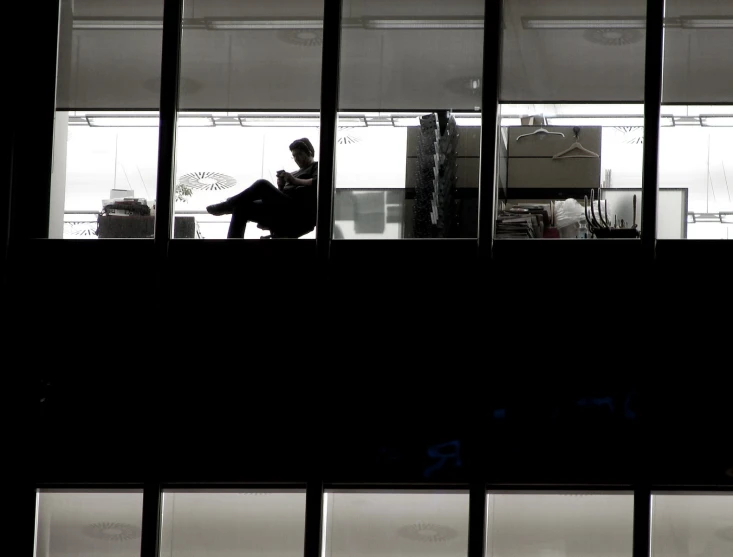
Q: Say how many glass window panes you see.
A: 10